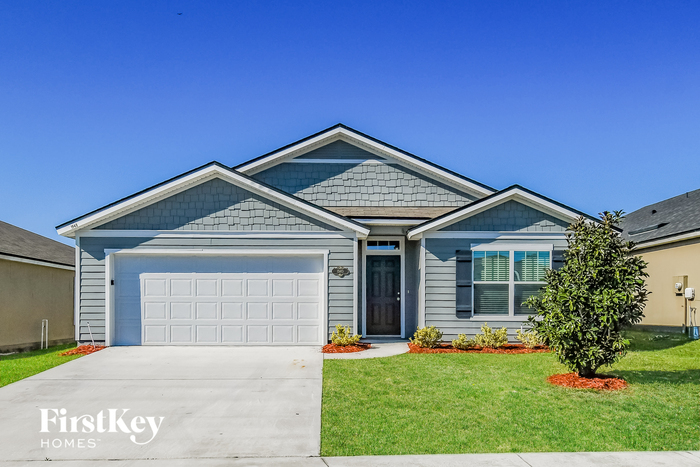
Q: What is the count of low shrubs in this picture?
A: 5